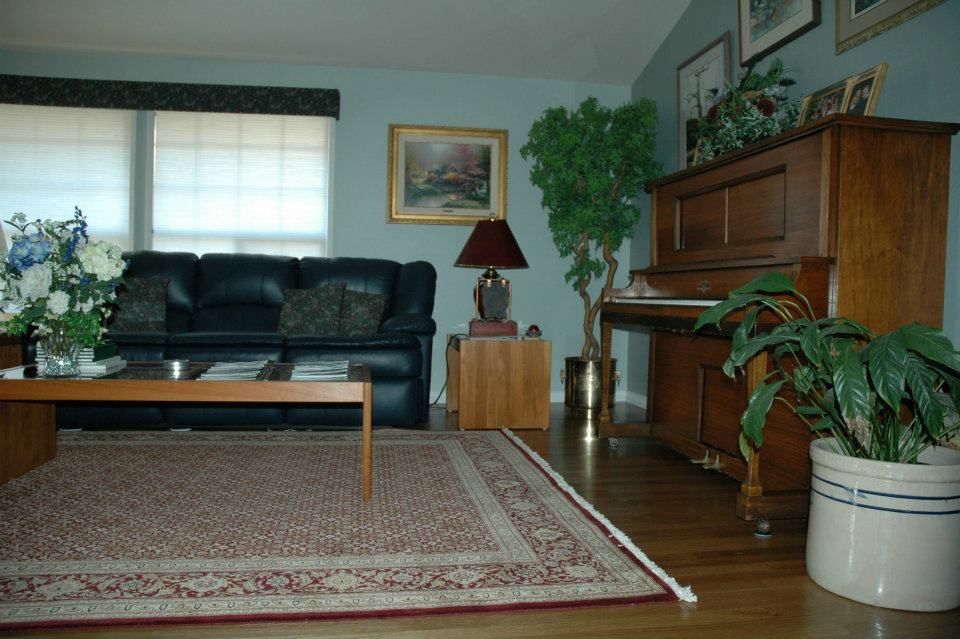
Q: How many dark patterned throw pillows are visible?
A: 3